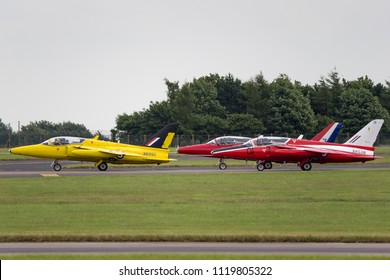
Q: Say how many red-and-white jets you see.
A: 2